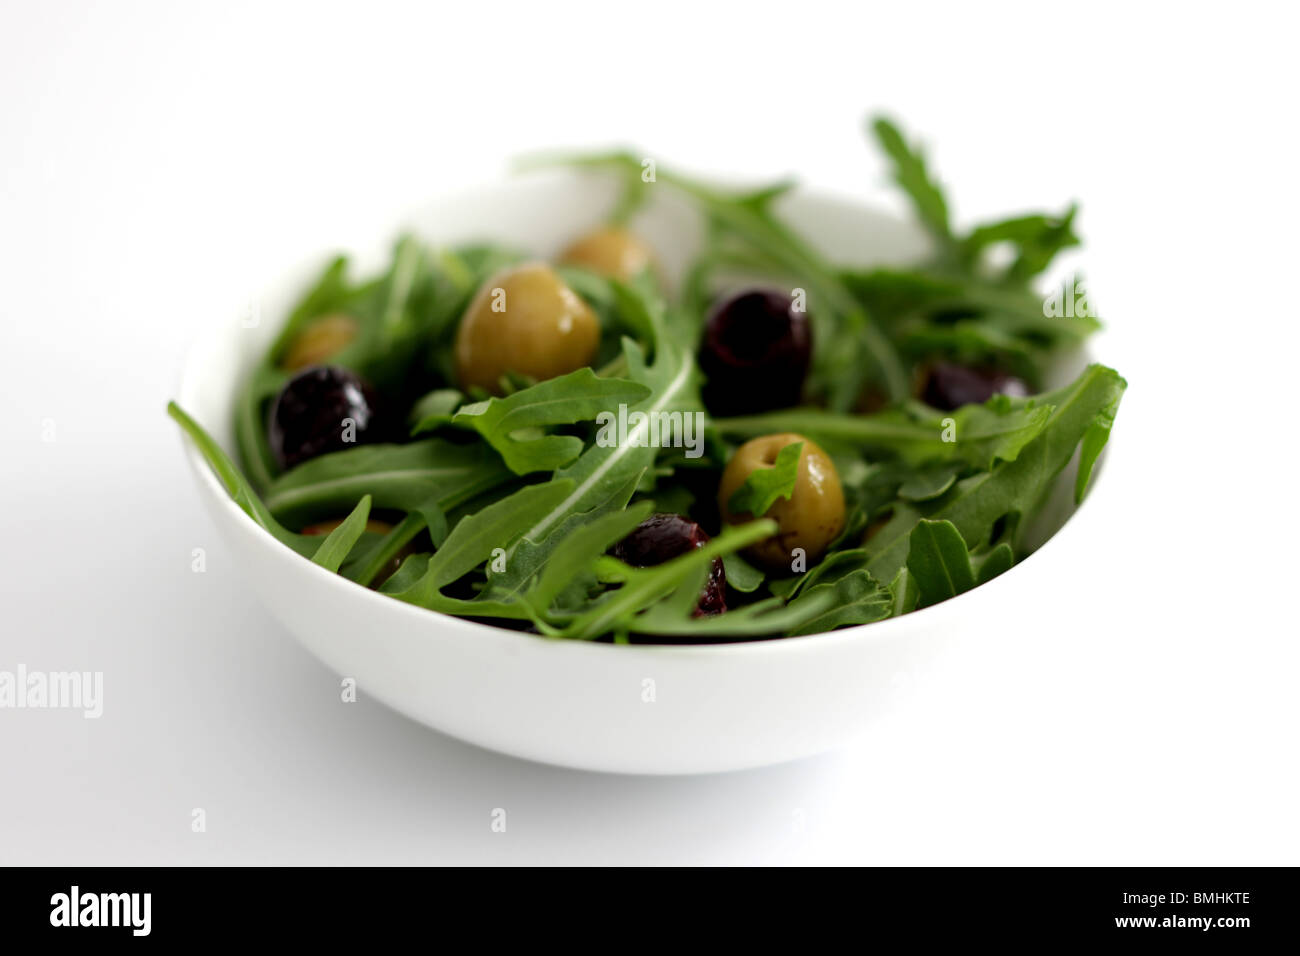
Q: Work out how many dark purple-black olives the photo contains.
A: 4